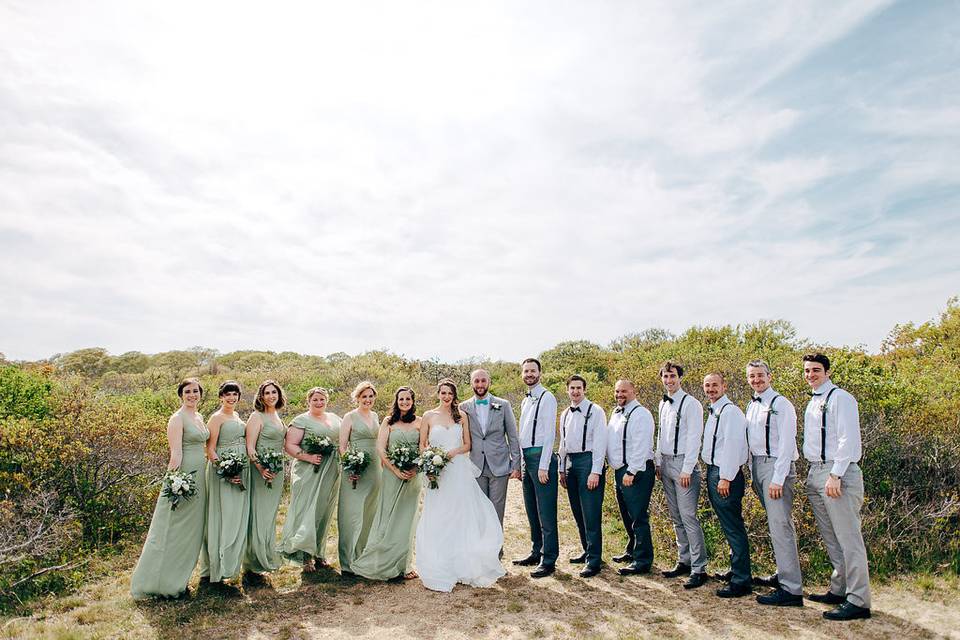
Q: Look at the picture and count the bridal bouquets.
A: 7